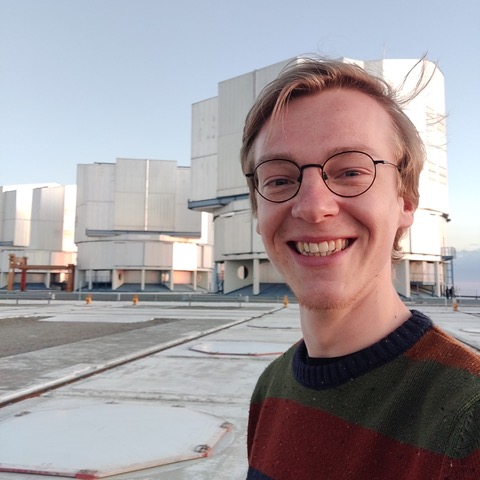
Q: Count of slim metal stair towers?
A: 1